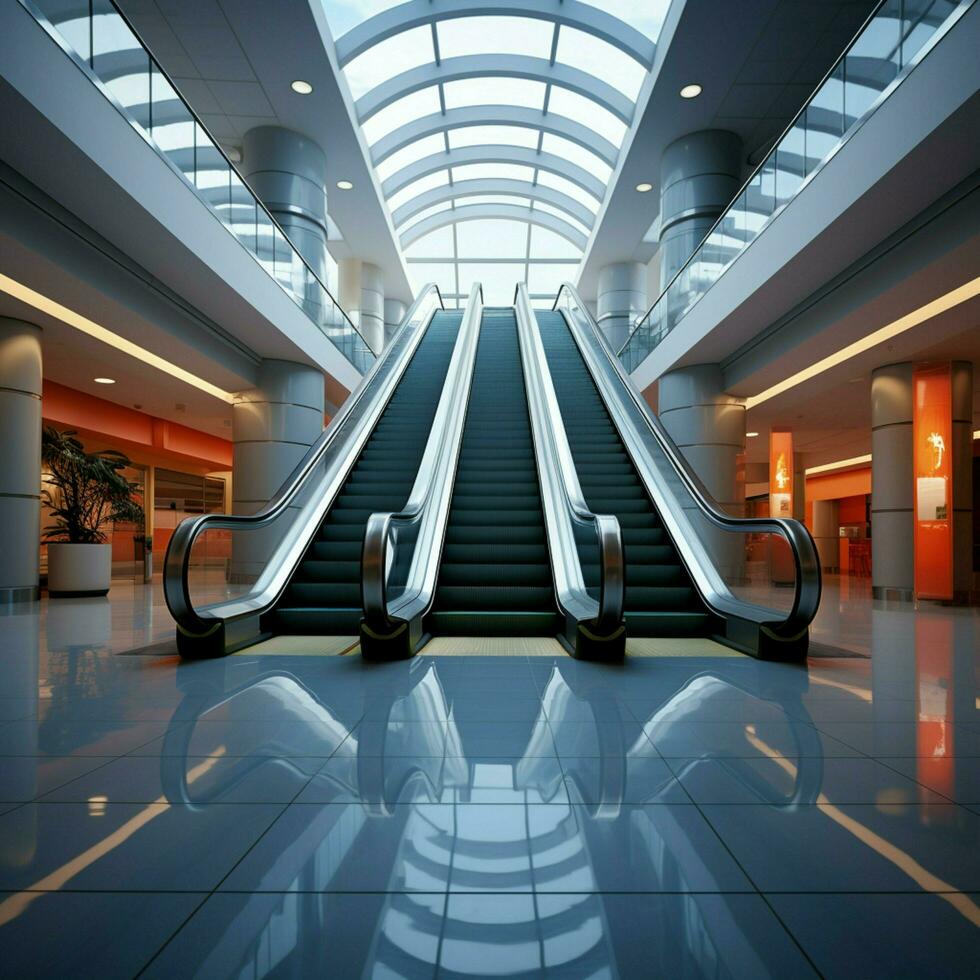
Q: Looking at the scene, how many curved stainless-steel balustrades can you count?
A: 4